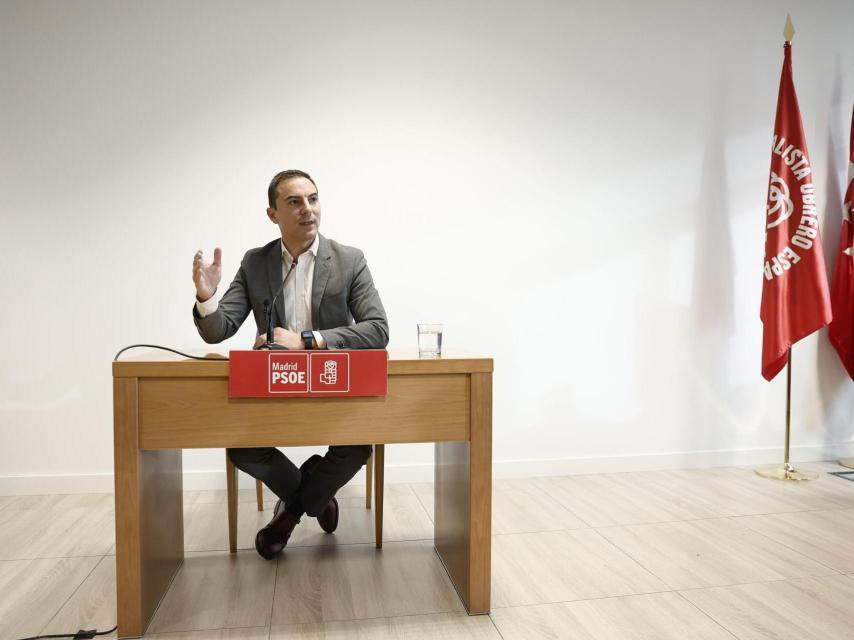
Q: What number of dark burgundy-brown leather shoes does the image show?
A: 2